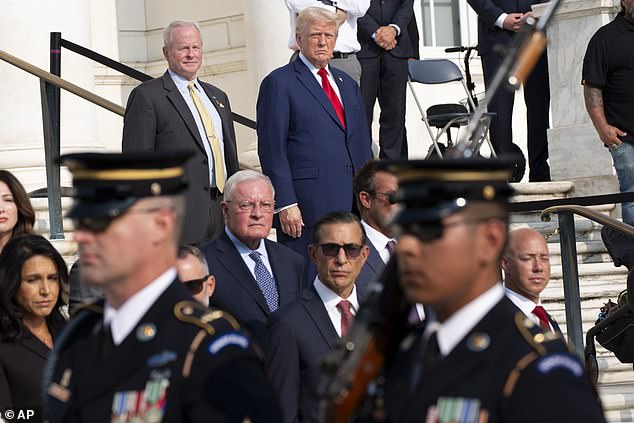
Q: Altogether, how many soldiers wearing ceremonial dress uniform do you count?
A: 2